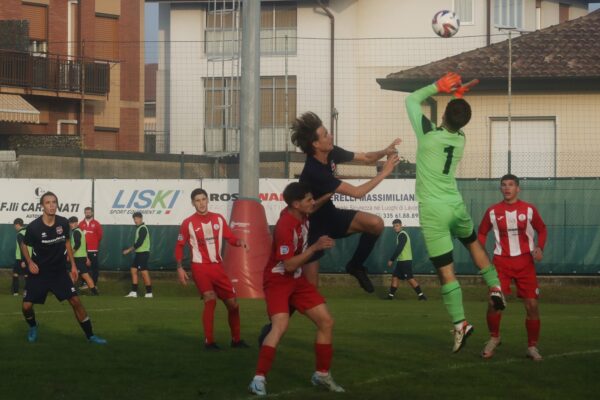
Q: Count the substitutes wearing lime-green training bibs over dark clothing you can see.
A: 4